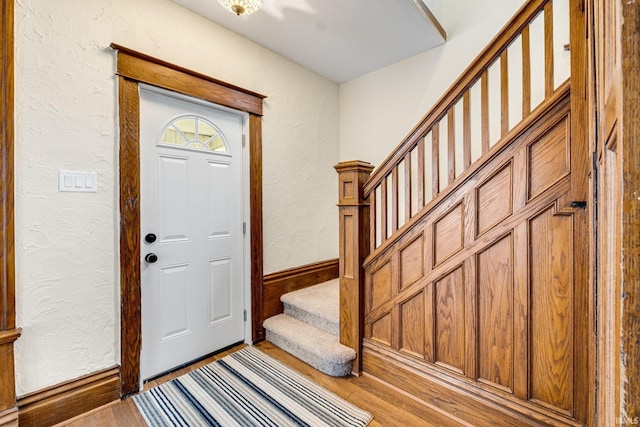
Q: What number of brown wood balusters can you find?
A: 12